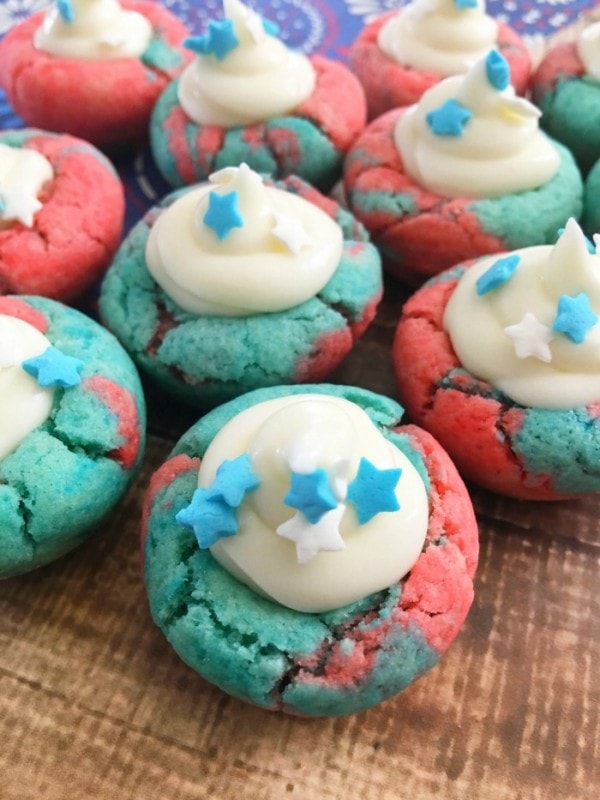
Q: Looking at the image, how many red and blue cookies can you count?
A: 11